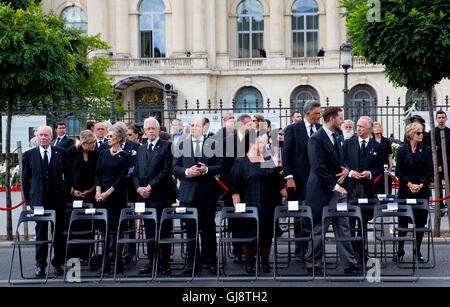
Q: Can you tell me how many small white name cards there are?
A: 12